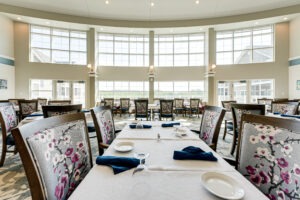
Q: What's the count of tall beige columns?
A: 3